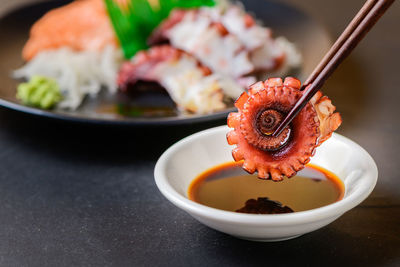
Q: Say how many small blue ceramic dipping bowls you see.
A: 0